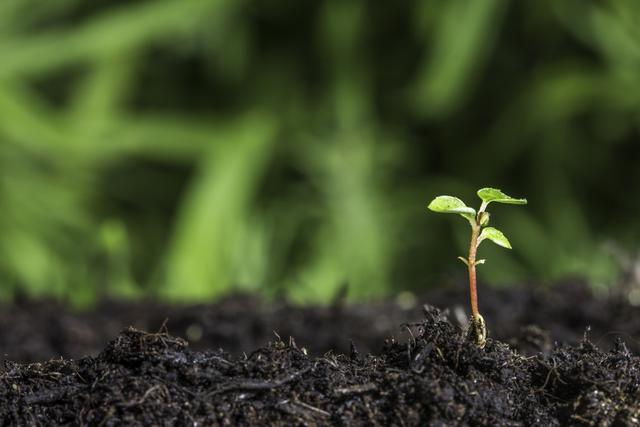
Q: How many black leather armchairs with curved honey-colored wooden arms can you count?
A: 0